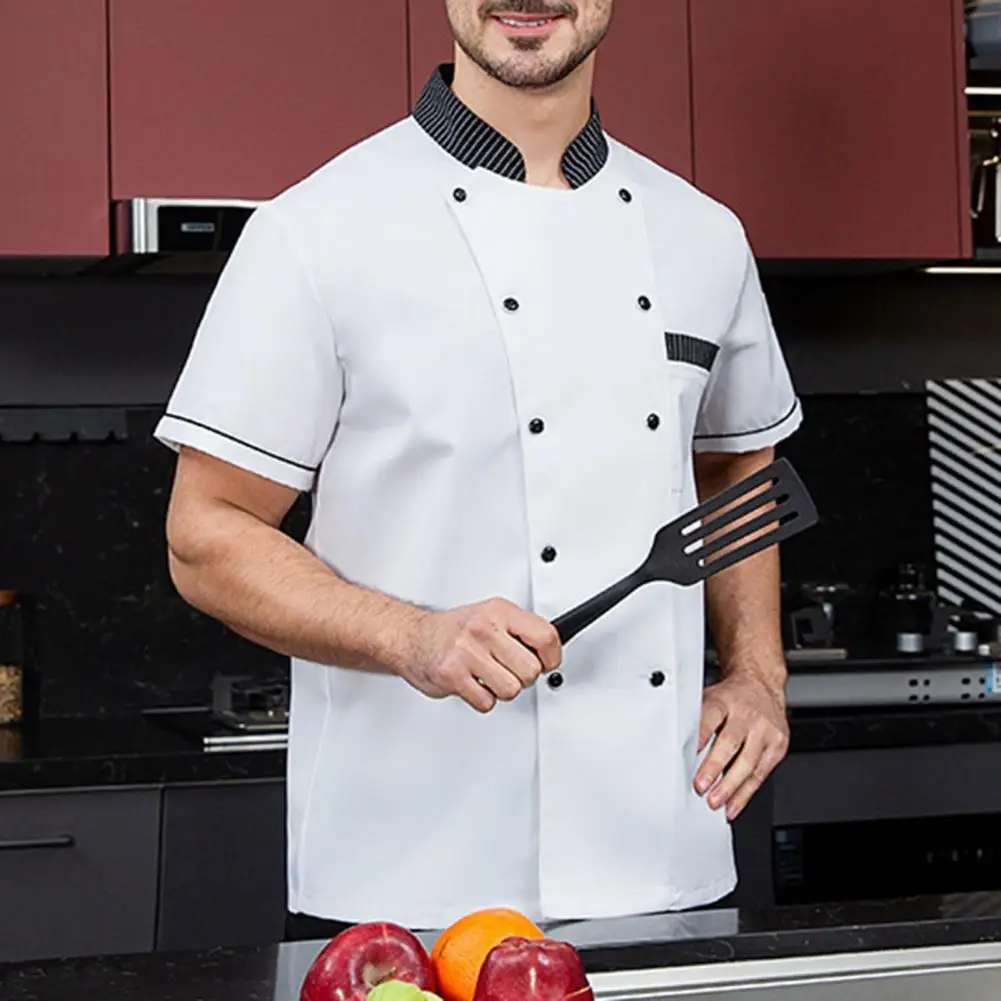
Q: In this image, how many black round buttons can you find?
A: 9